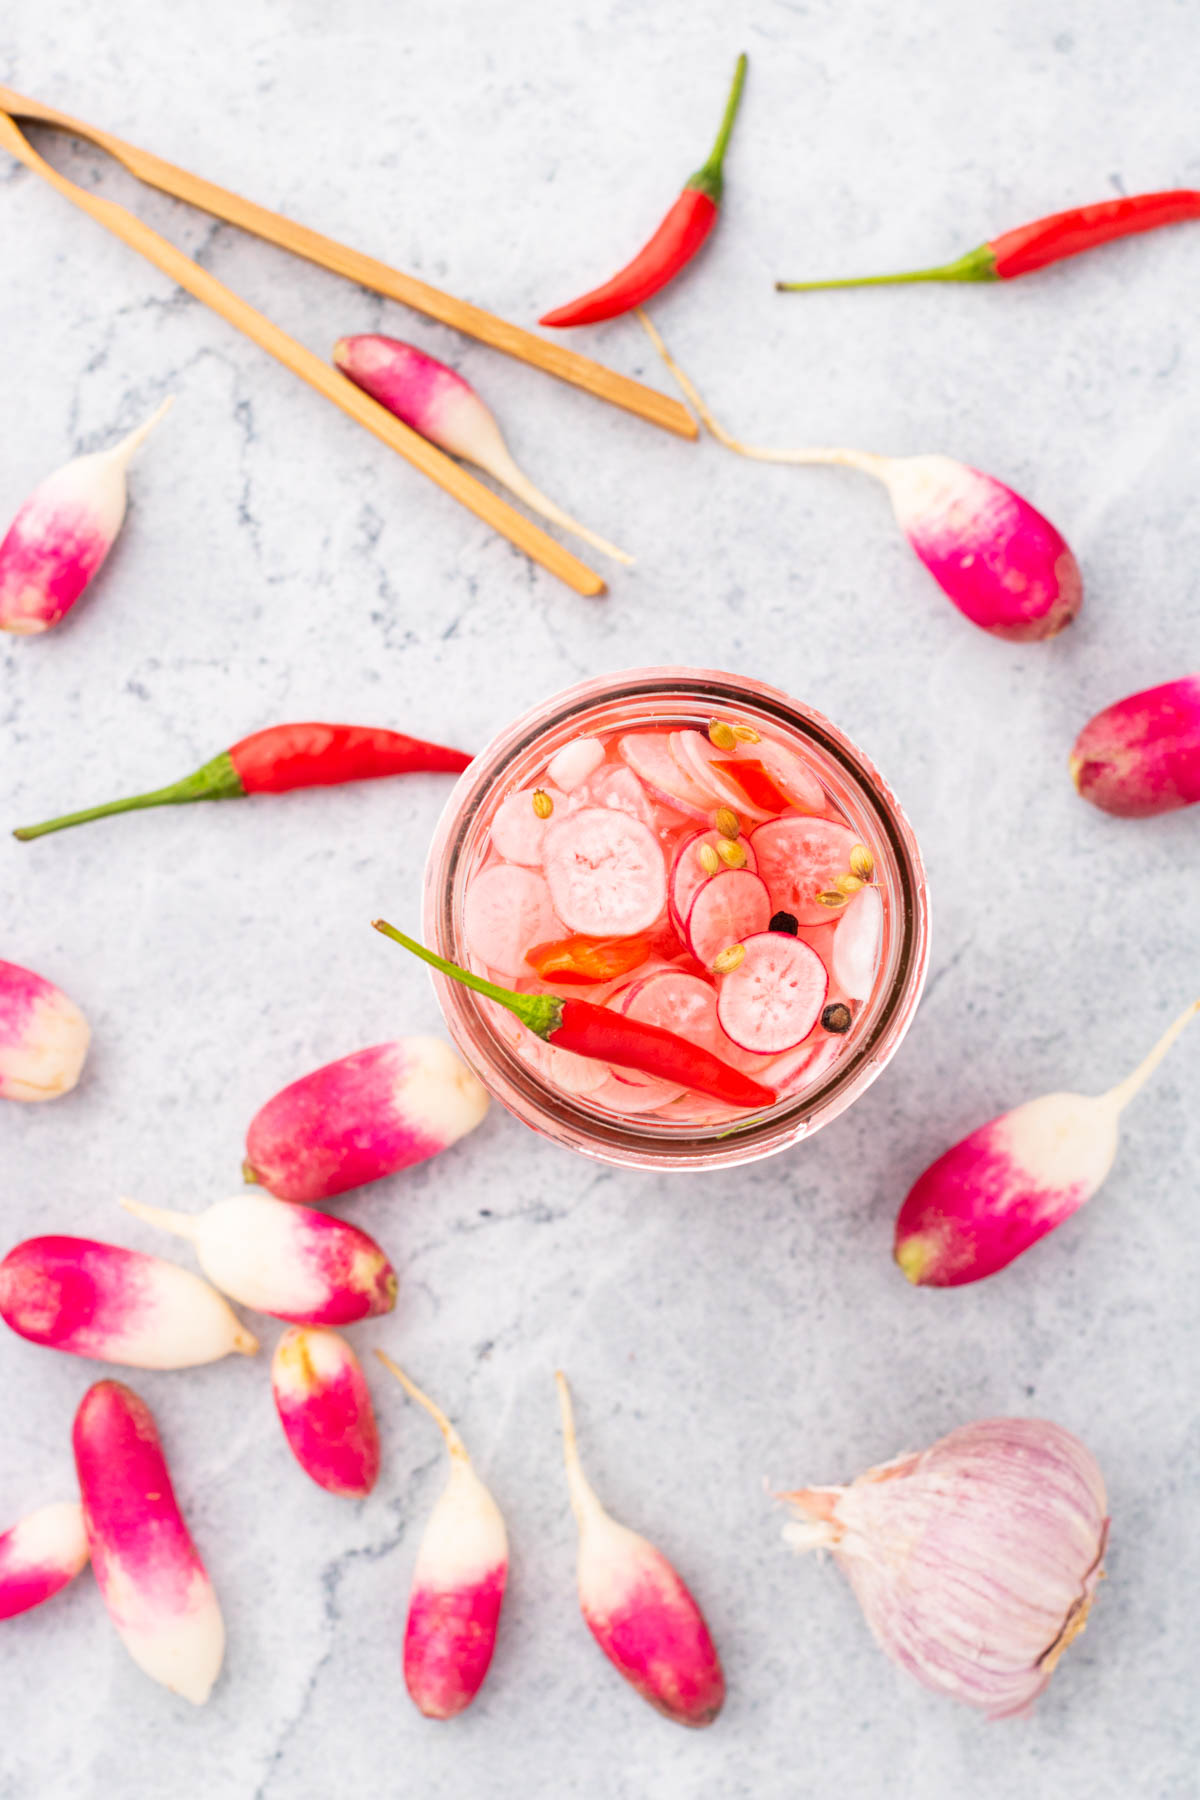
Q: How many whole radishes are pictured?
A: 14